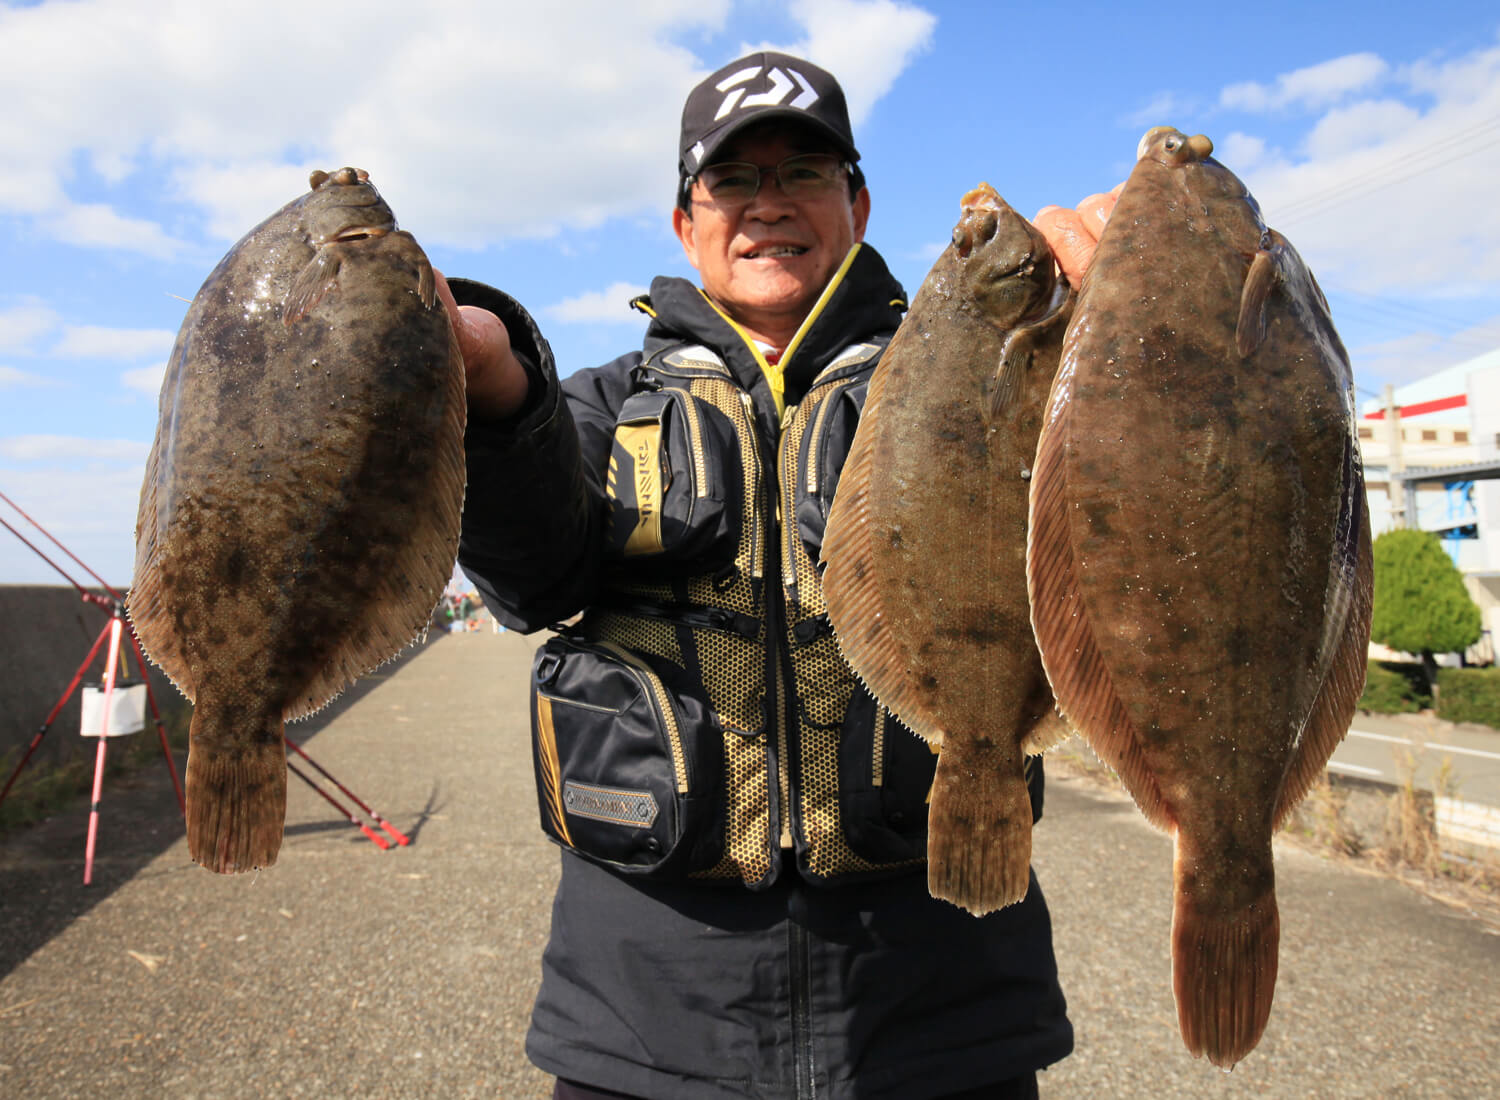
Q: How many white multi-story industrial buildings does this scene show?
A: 1